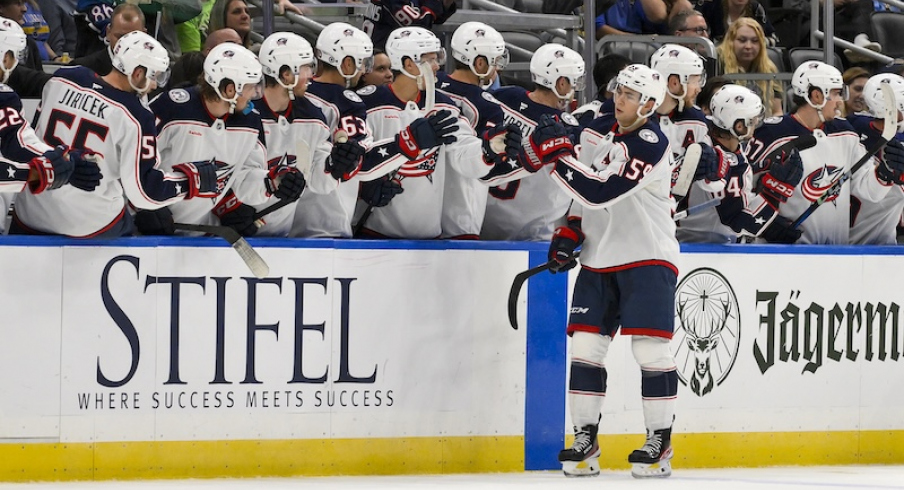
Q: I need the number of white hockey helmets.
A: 13